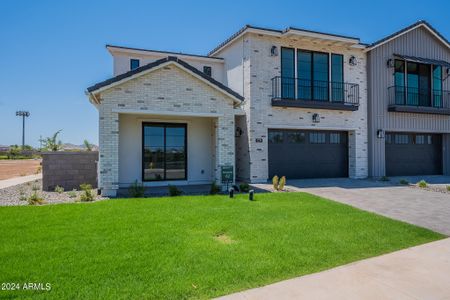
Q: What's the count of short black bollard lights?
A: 2